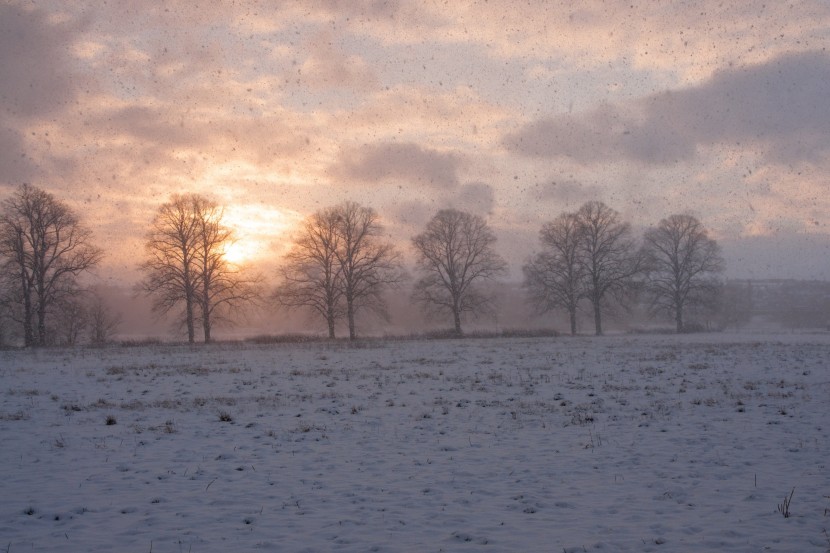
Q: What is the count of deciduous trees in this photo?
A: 10